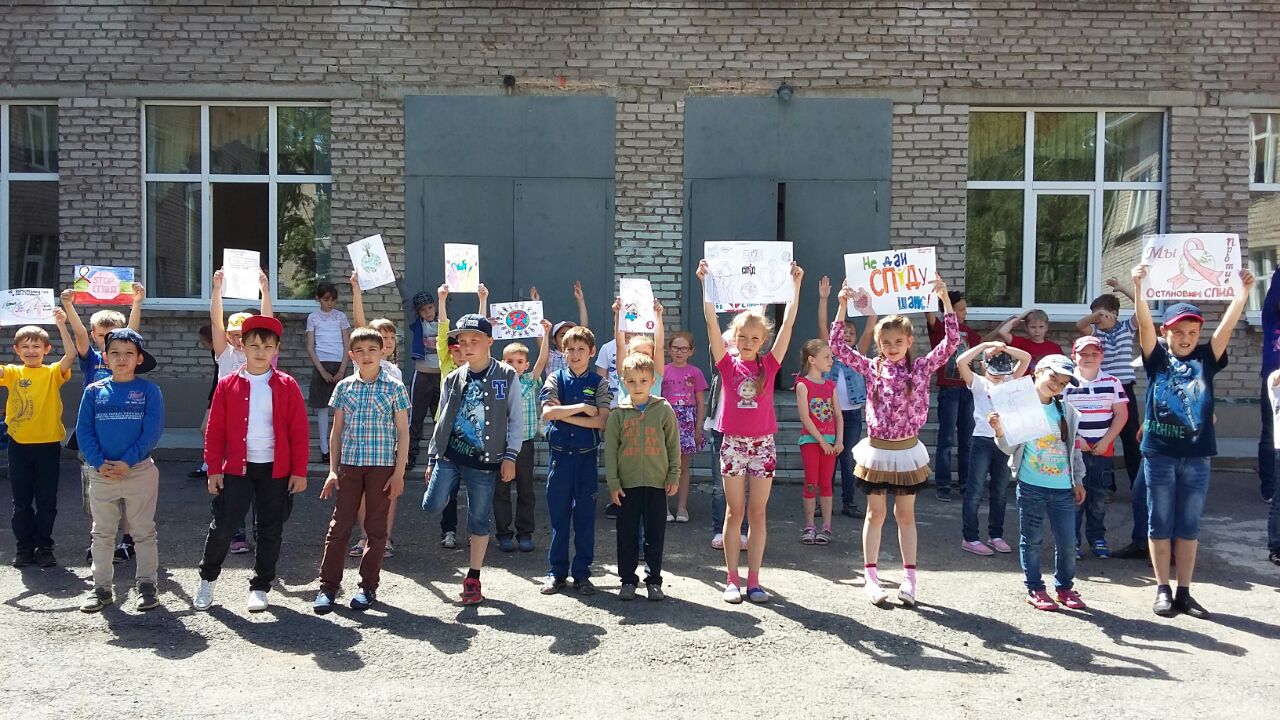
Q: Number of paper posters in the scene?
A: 11